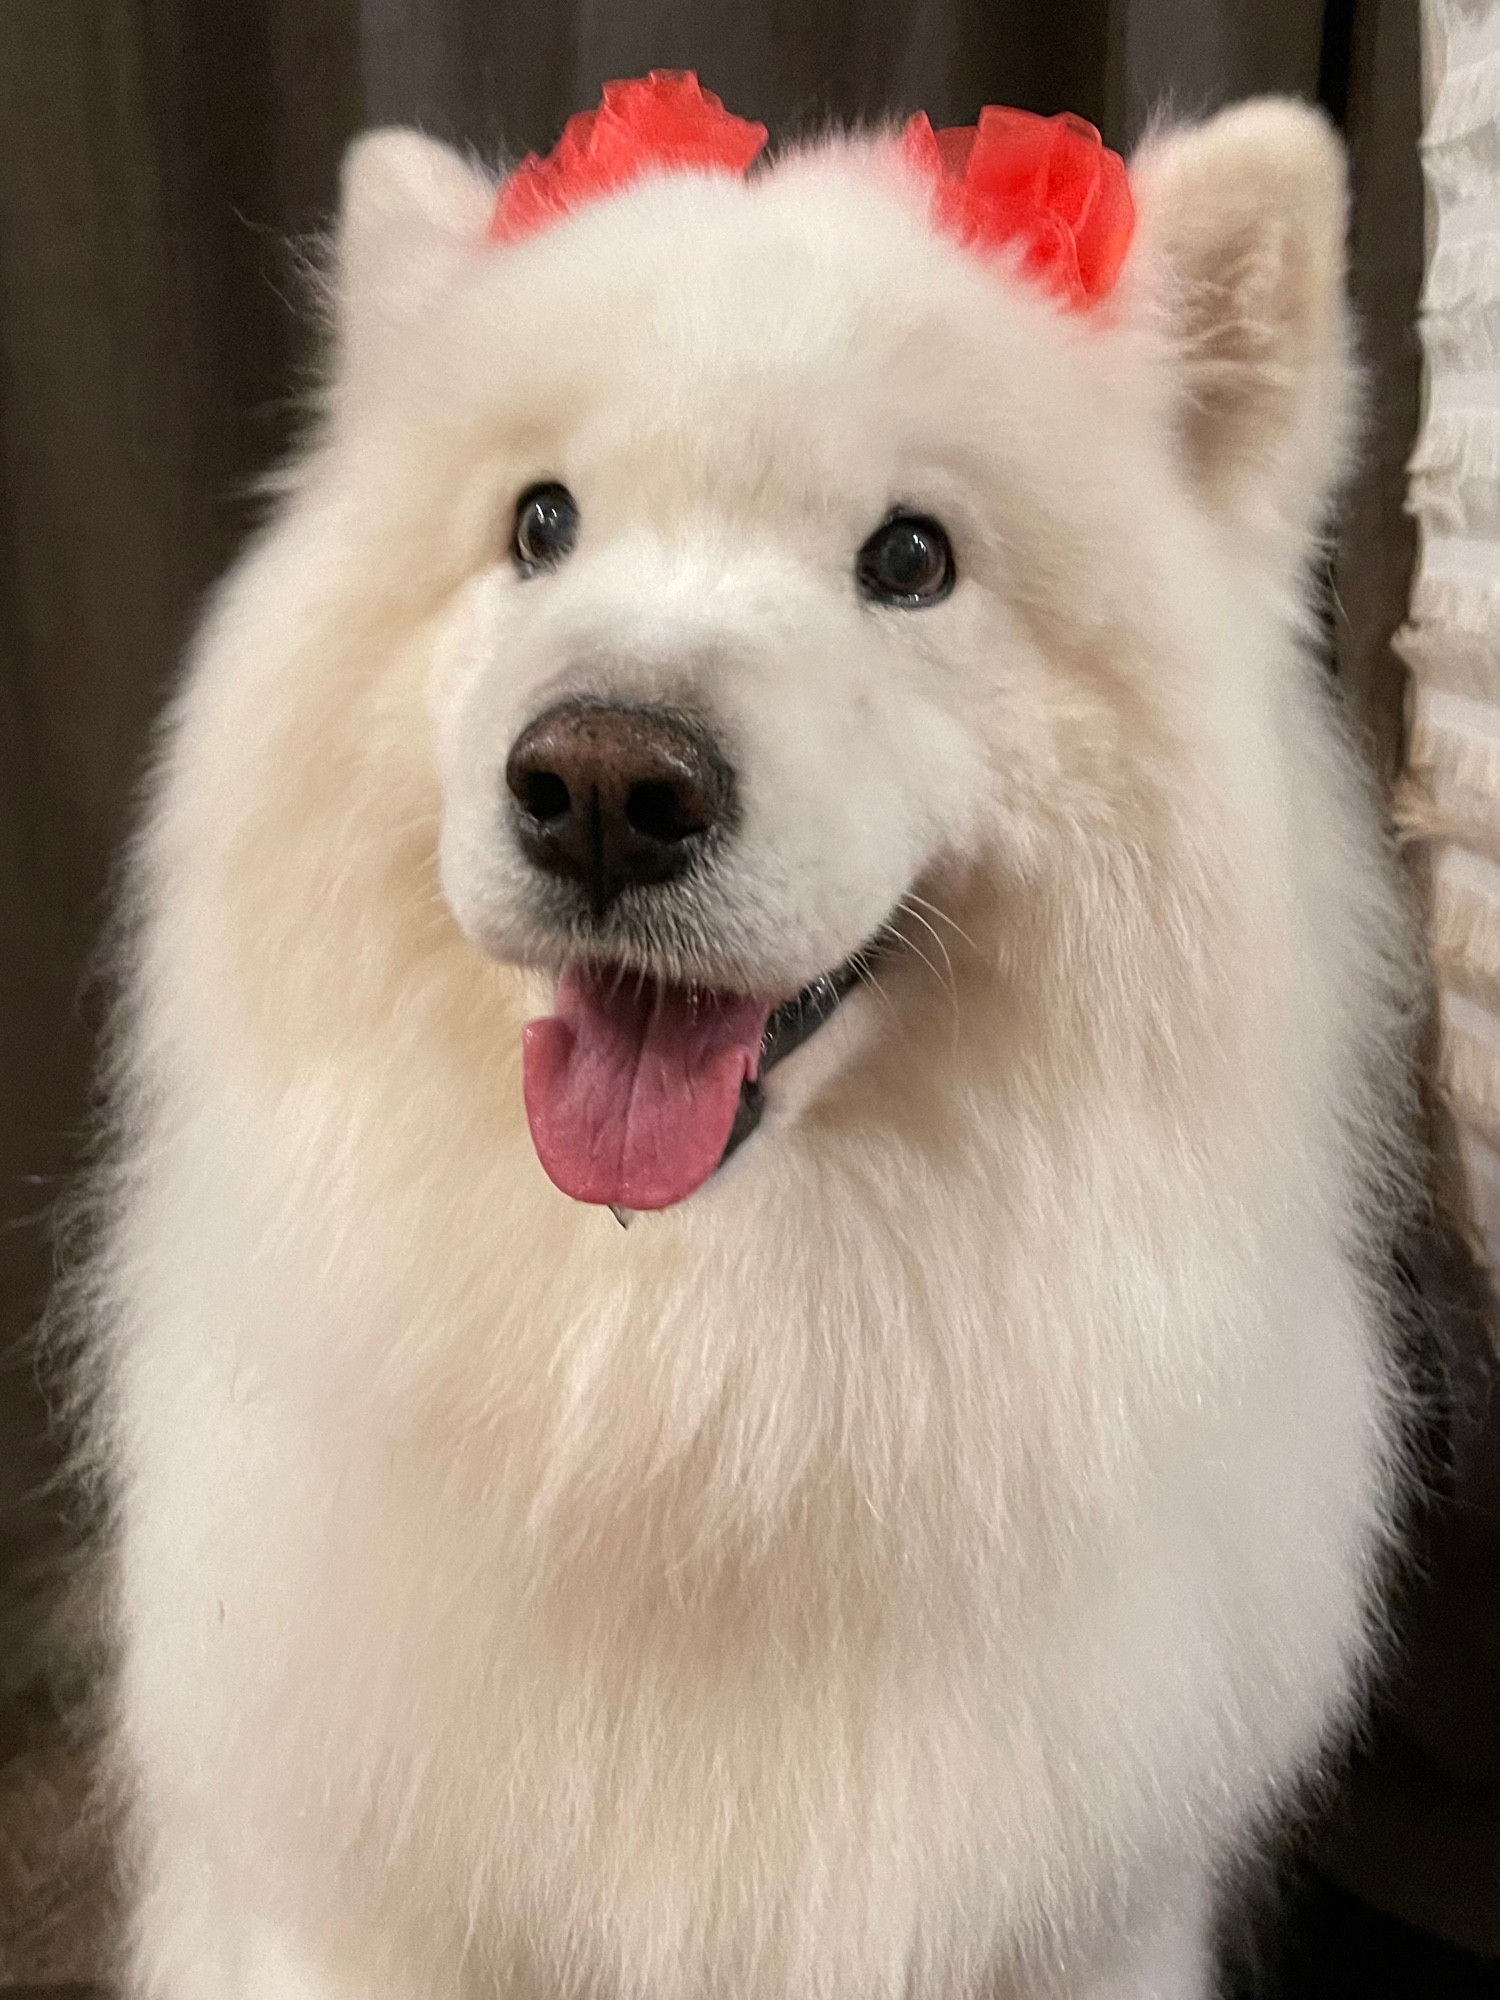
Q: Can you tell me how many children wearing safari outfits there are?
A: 0